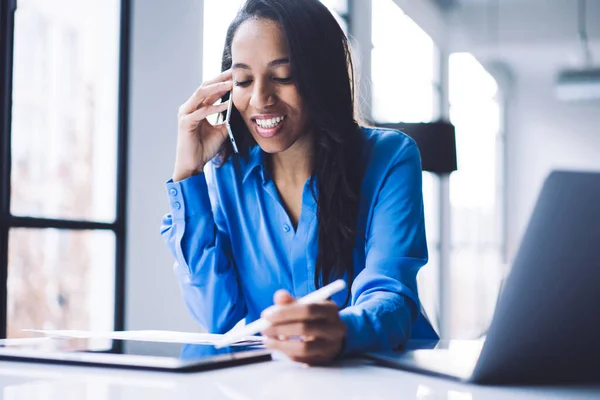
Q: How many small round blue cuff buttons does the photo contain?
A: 2